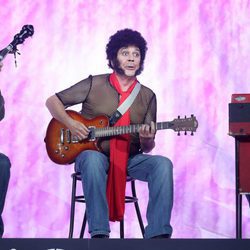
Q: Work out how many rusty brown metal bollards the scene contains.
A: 0